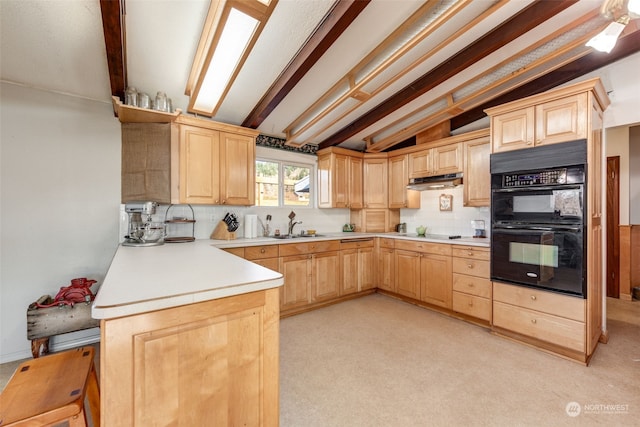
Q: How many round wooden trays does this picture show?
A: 2